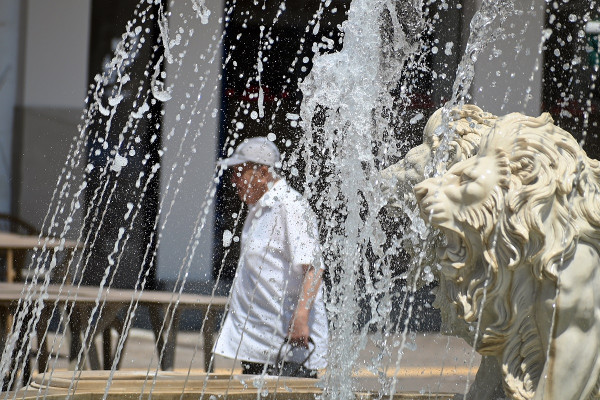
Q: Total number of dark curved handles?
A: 2